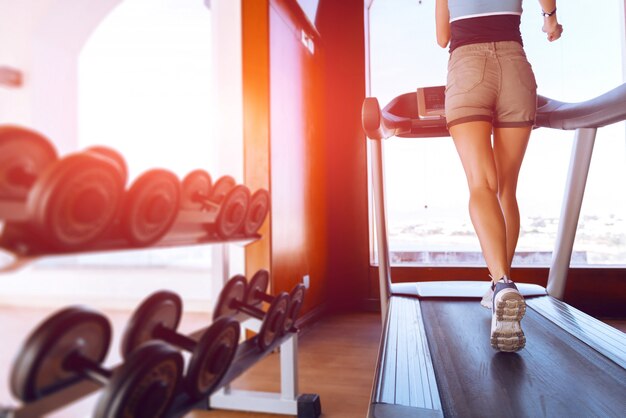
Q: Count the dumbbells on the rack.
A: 8